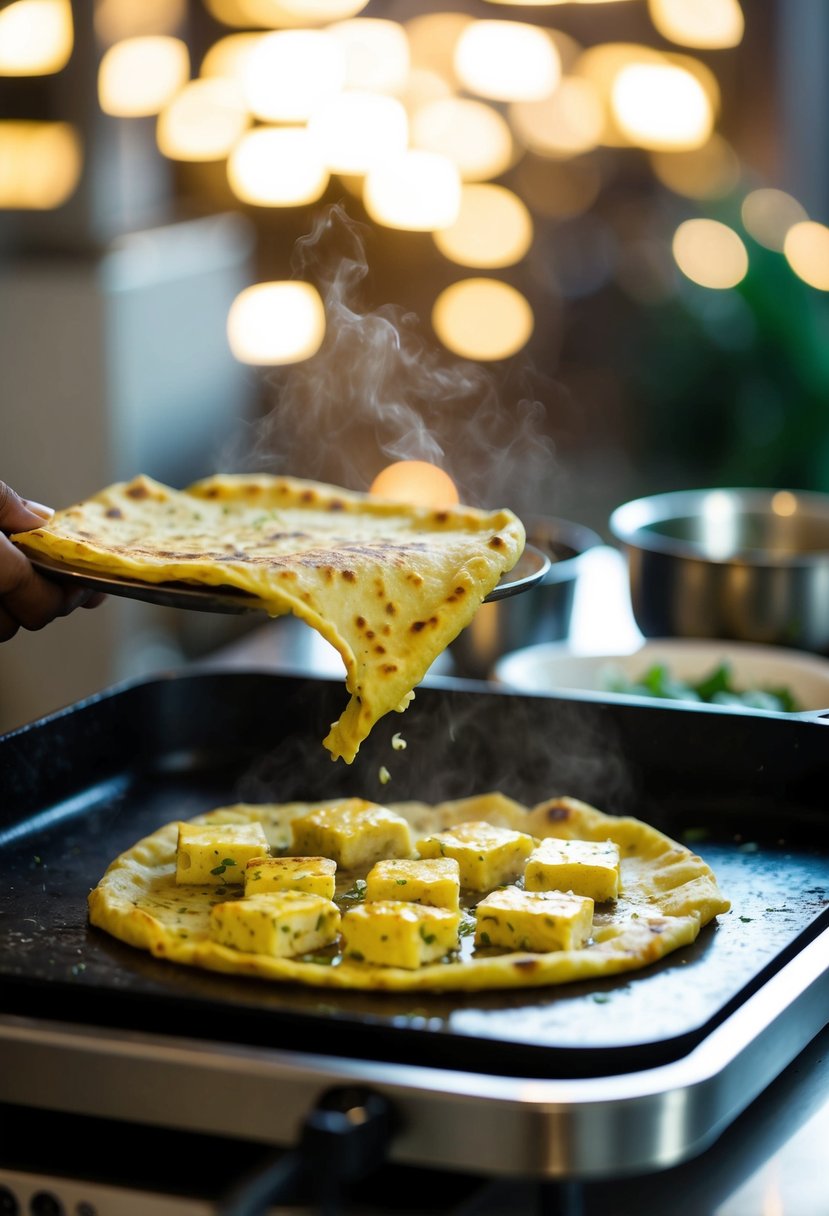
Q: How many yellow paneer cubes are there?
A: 9